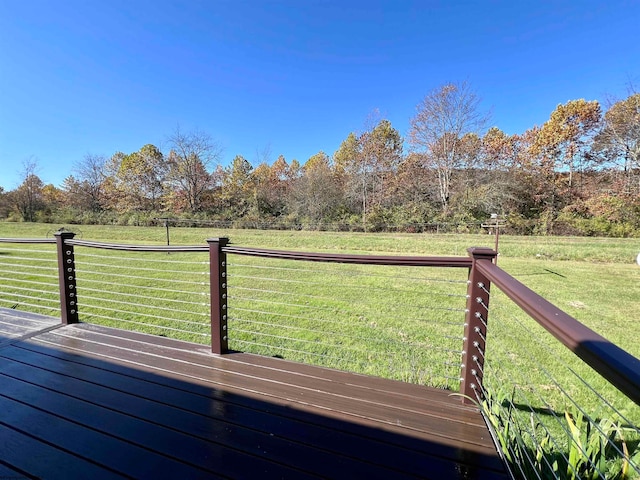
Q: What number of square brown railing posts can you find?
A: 3